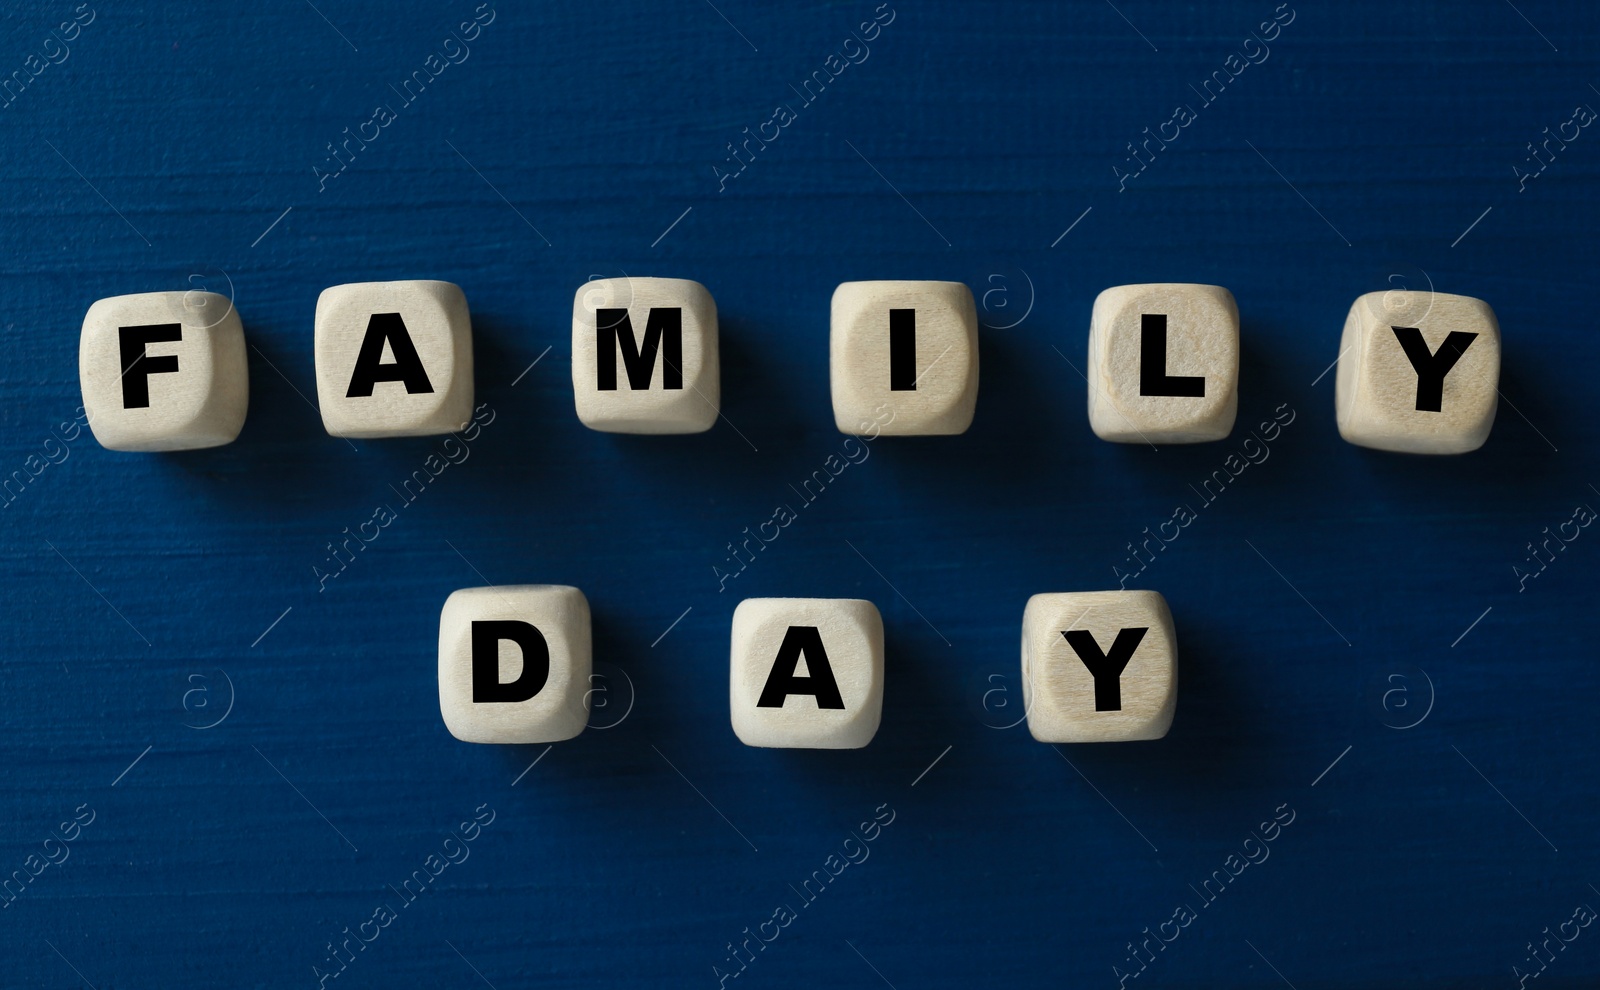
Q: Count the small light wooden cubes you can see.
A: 9